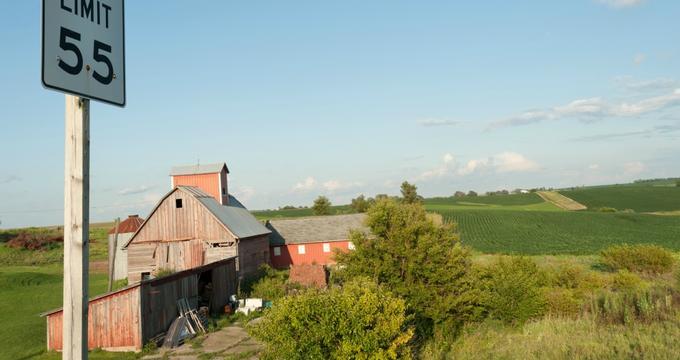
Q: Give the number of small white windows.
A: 4